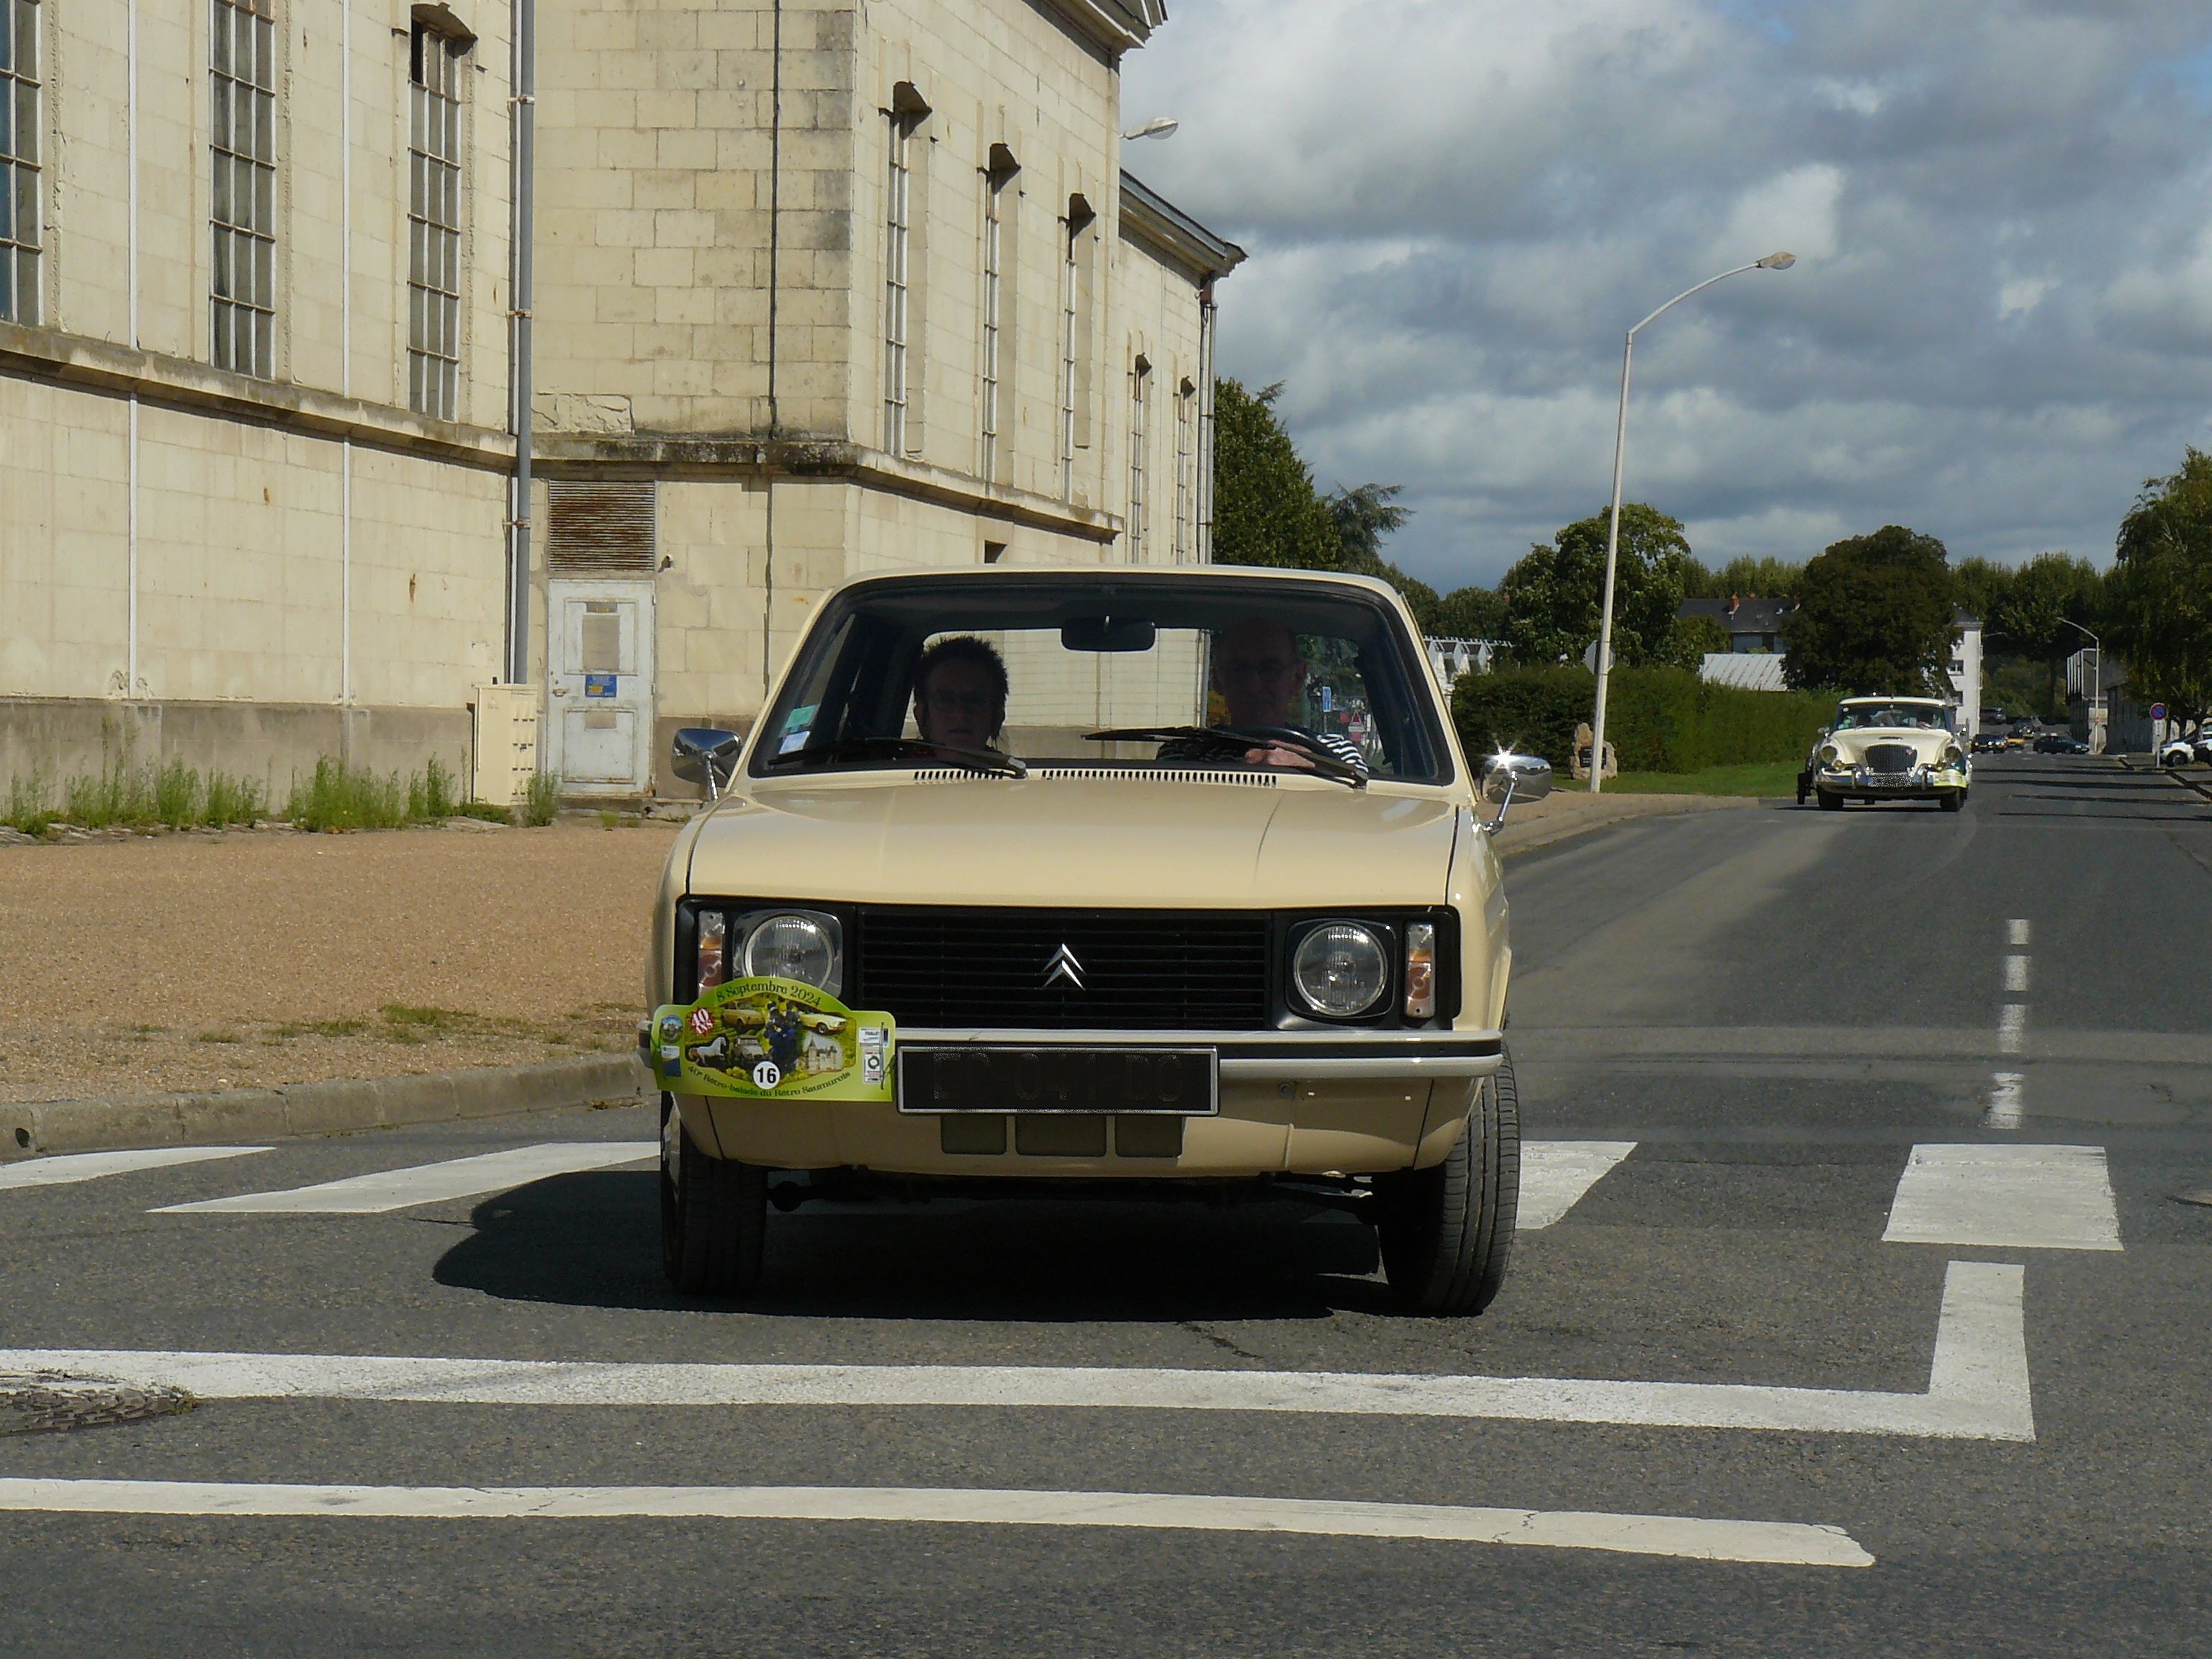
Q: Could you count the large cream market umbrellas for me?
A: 0